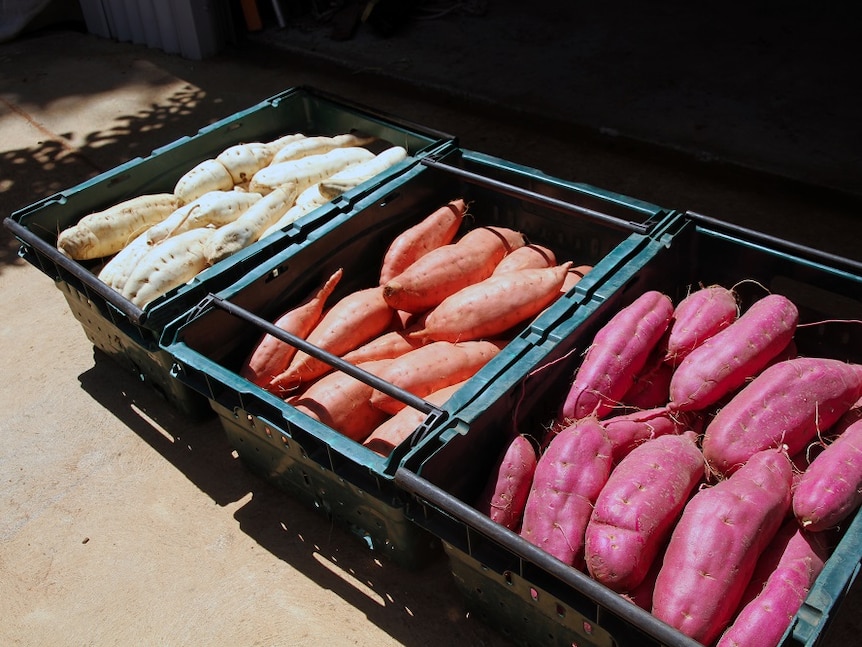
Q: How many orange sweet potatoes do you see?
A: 11